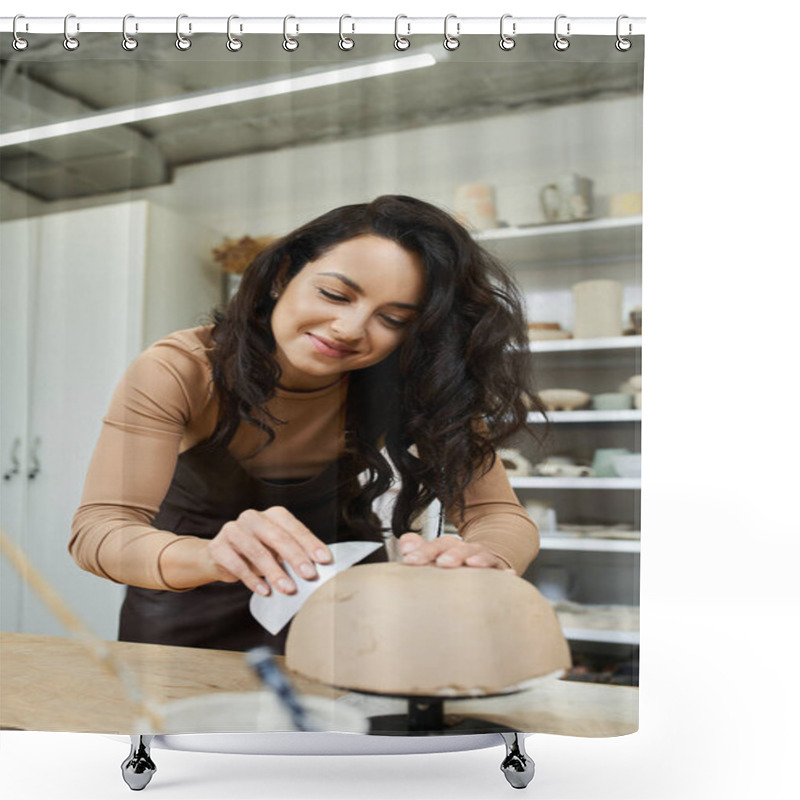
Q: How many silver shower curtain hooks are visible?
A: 12